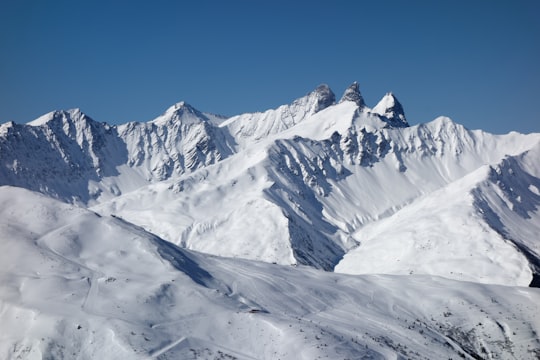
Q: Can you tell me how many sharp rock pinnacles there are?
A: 3